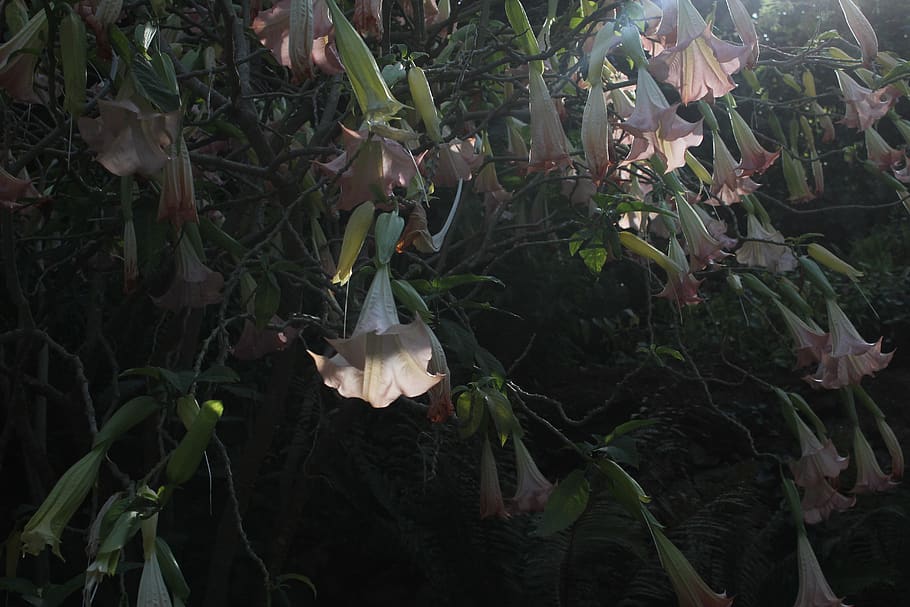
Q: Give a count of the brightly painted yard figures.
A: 0